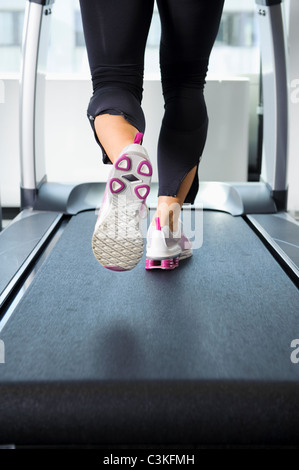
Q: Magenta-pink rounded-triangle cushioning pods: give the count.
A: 4